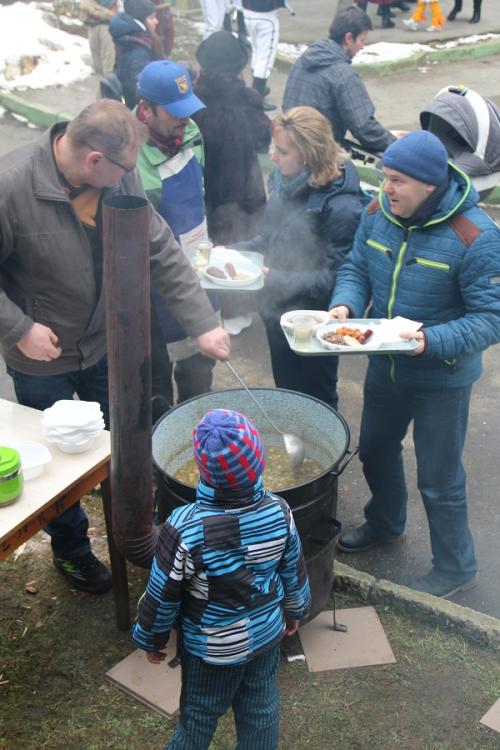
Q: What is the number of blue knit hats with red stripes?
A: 1